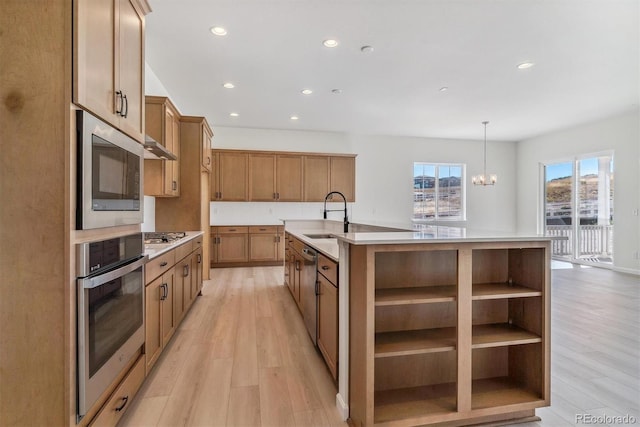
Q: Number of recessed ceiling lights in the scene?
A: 7